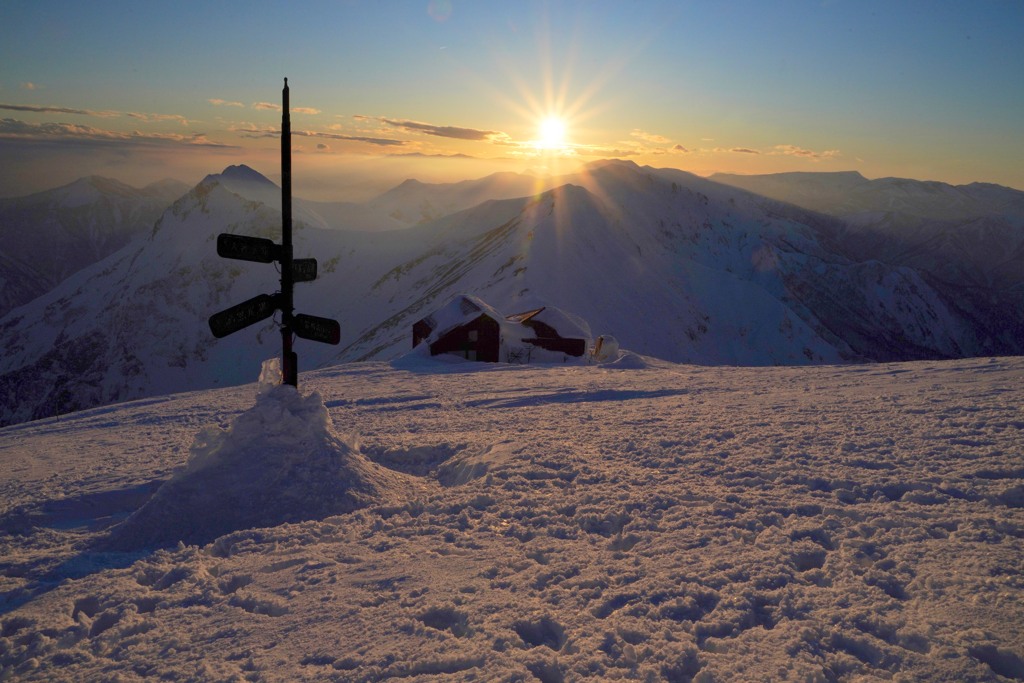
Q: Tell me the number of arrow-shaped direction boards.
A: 4